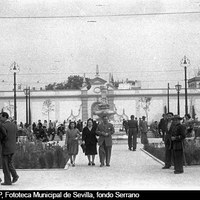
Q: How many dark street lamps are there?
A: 4